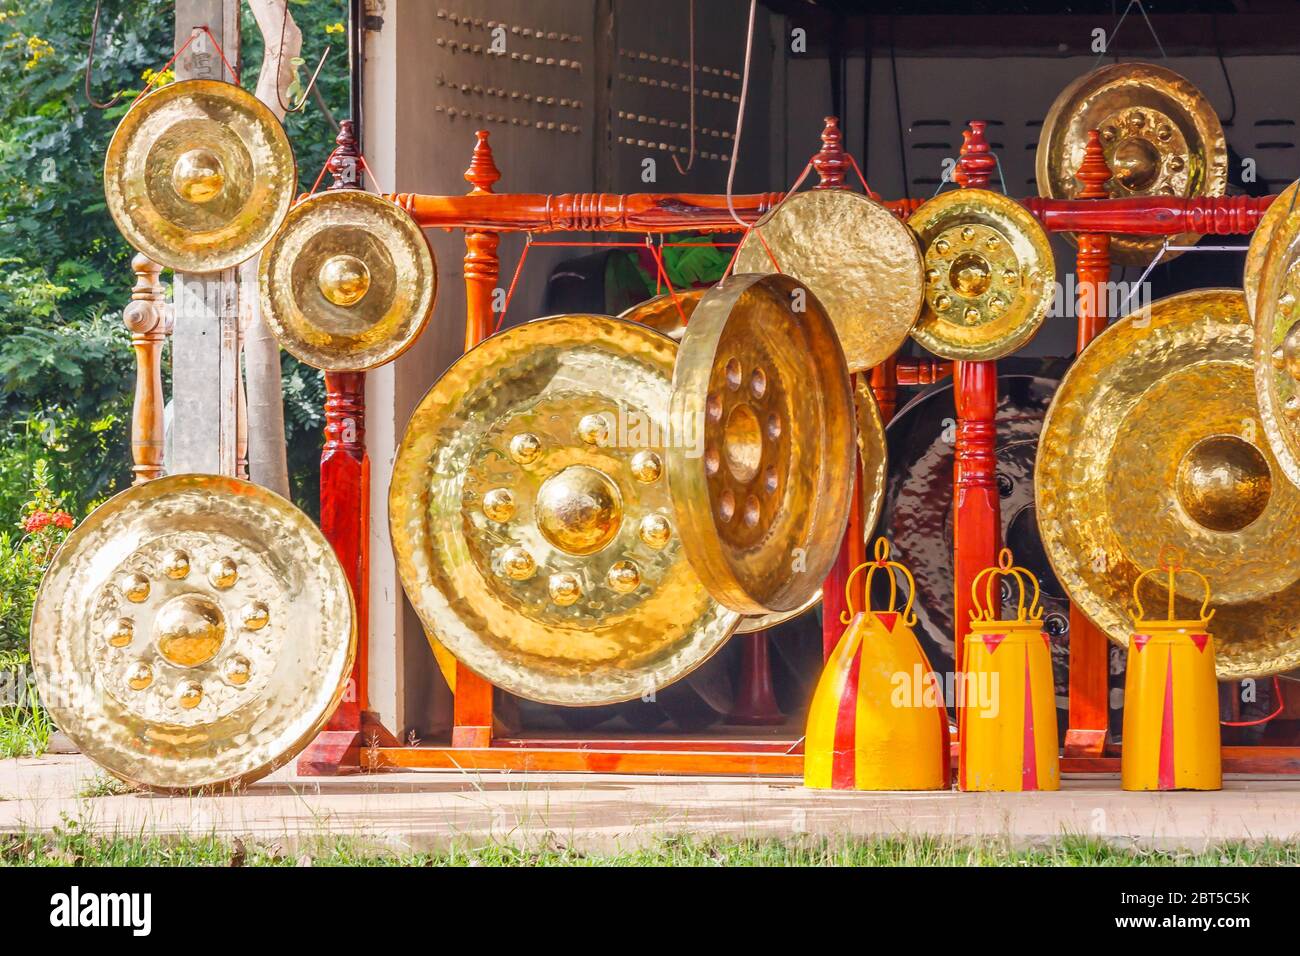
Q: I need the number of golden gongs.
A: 12